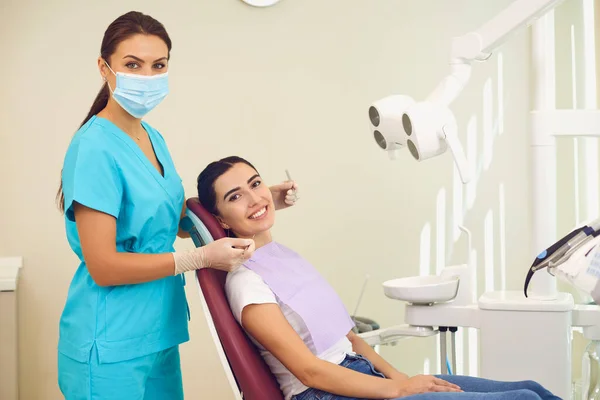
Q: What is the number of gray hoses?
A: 2